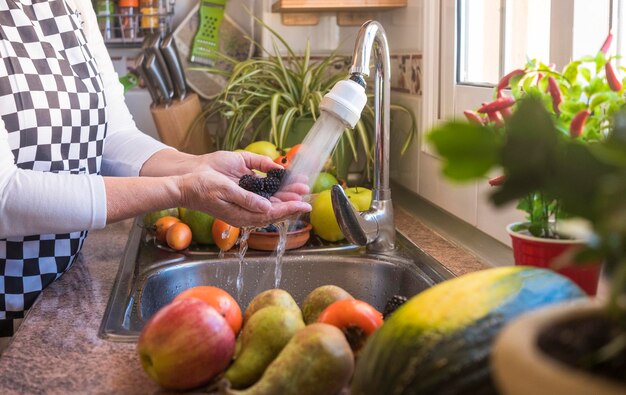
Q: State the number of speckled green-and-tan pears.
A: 4